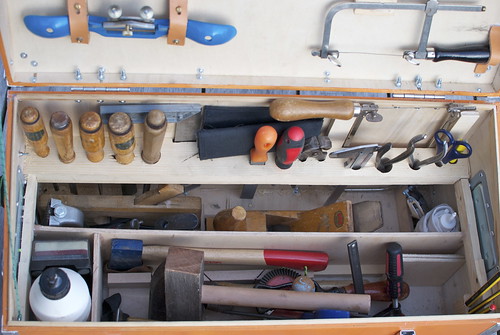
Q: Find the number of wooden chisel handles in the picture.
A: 5